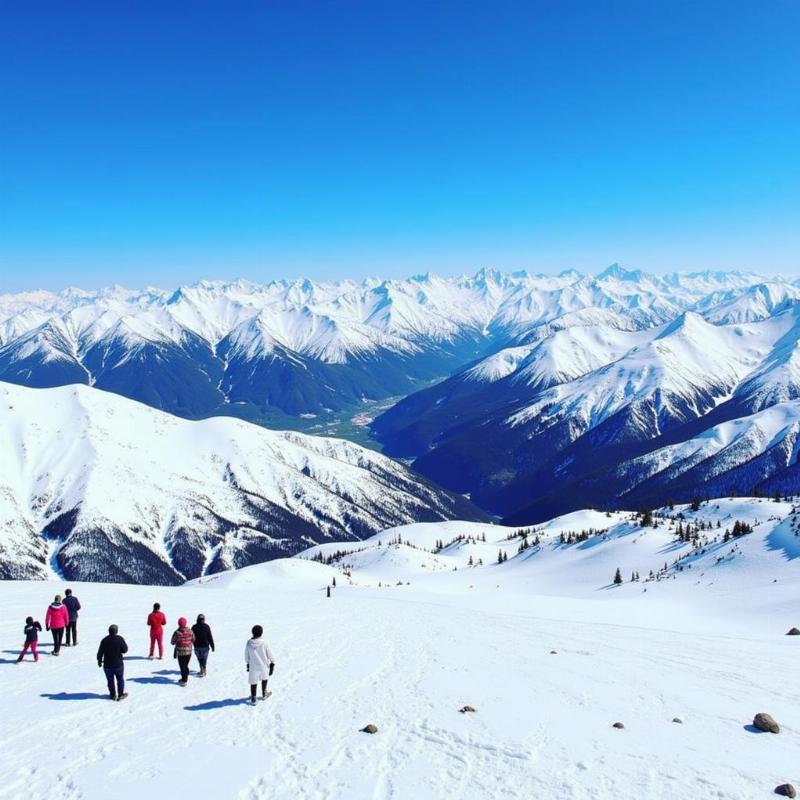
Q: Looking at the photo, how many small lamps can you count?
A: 0